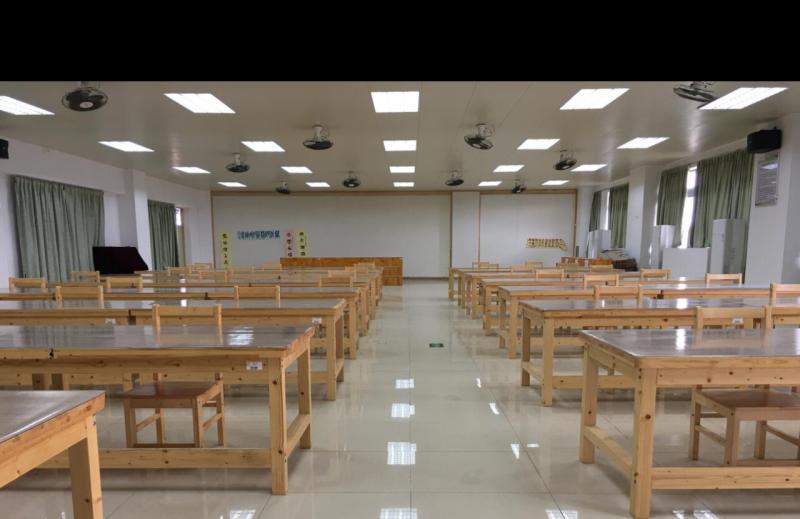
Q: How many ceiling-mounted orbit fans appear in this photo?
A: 10